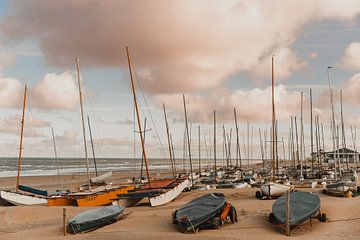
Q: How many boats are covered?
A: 3